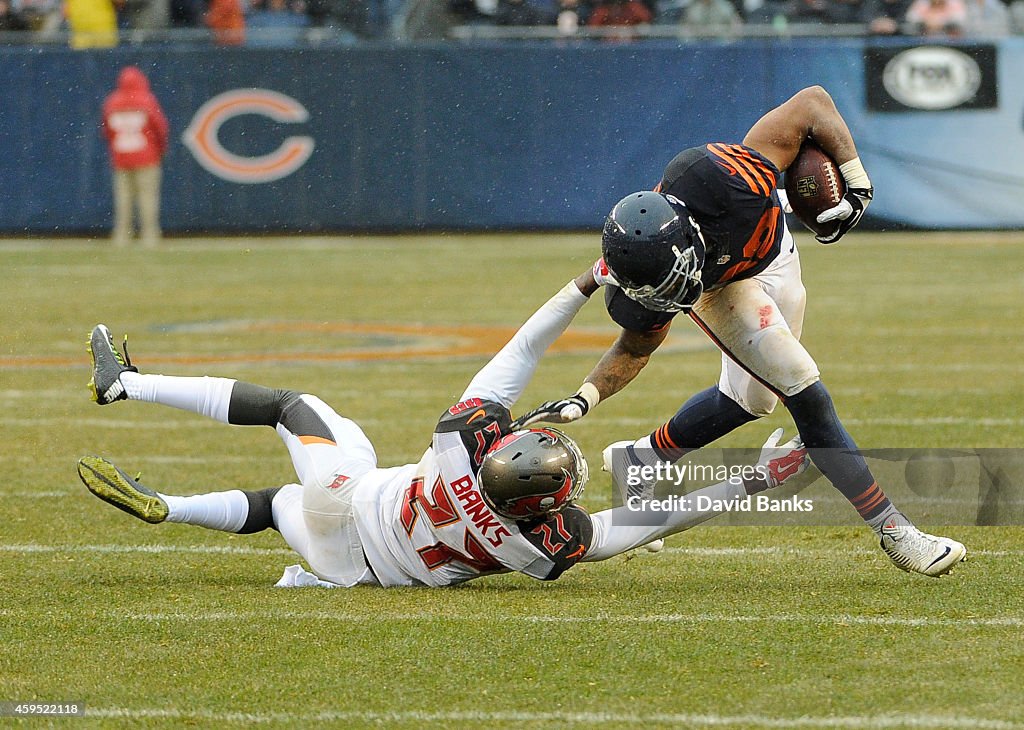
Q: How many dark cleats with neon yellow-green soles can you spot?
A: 2